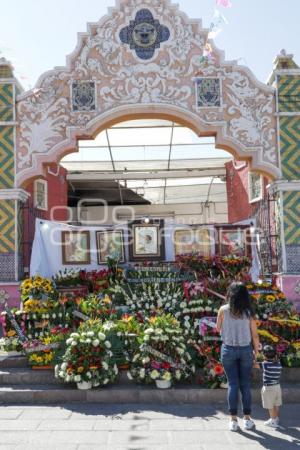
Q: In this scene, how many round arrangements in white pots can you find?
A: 2